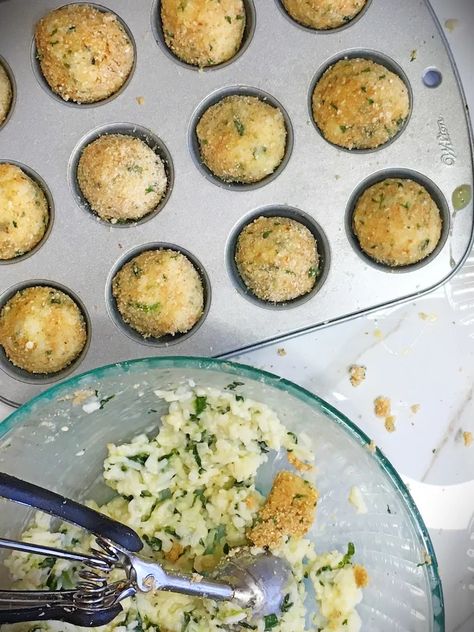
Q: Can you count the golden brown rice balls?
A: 12